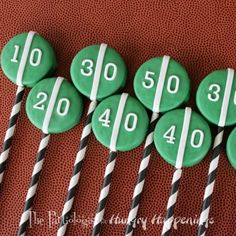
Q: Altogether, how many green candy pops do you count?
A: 8